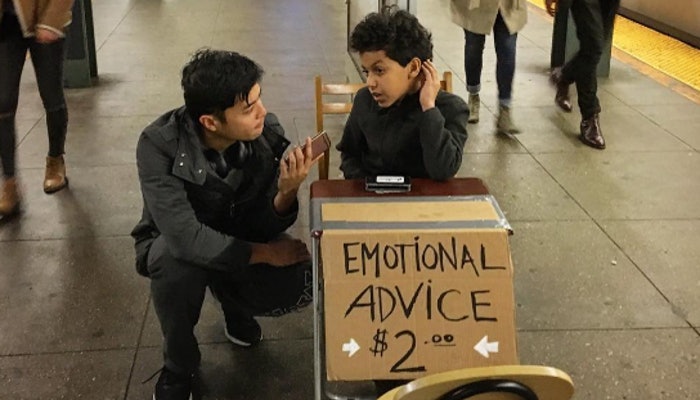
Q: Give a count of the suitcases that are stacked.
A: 0